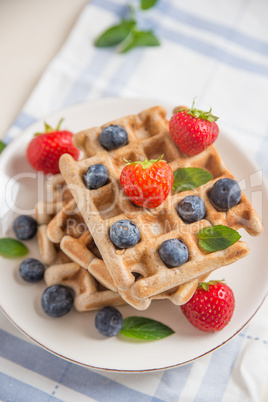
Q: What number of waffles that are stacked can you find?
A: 3